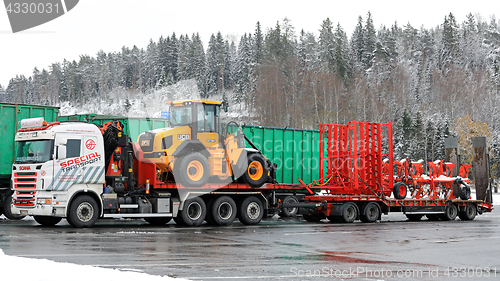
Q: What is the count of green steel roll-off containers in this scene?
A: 3